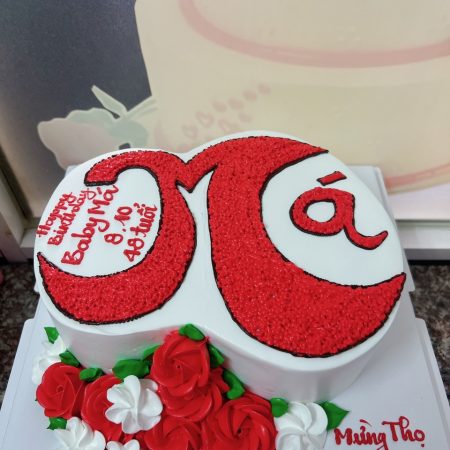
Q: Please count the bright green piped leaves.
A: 11